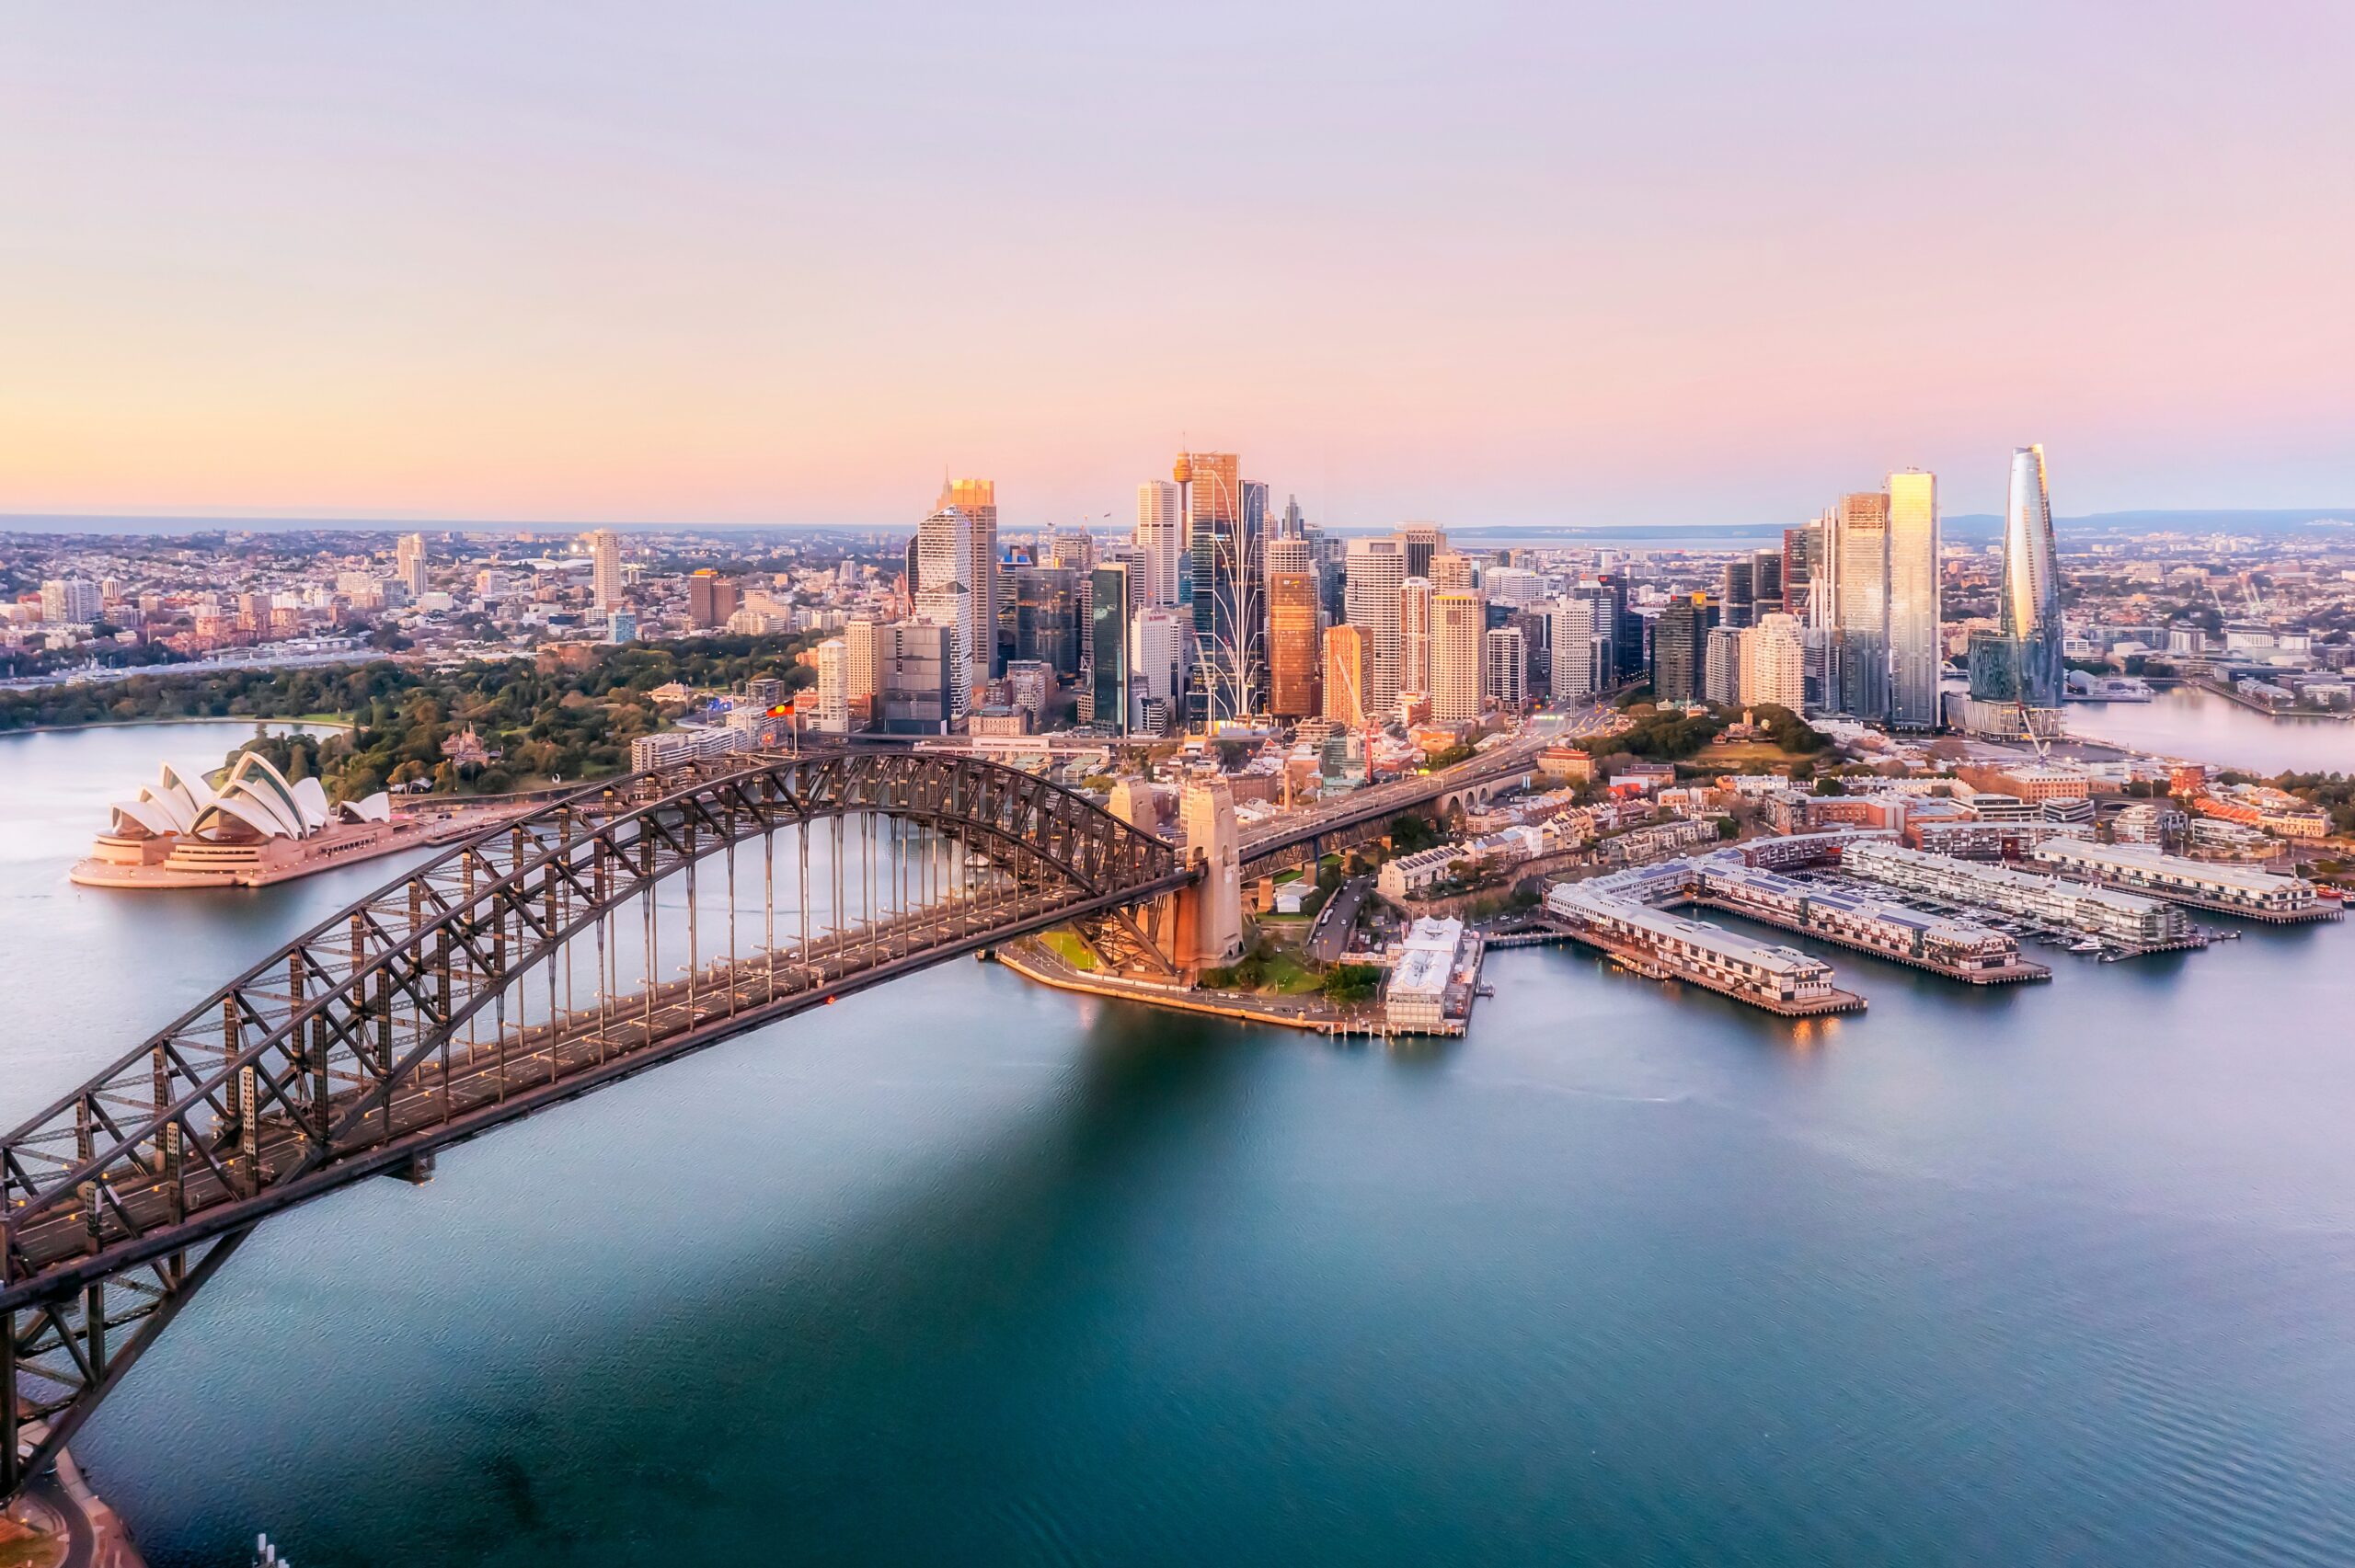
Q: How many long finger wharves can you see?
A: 4